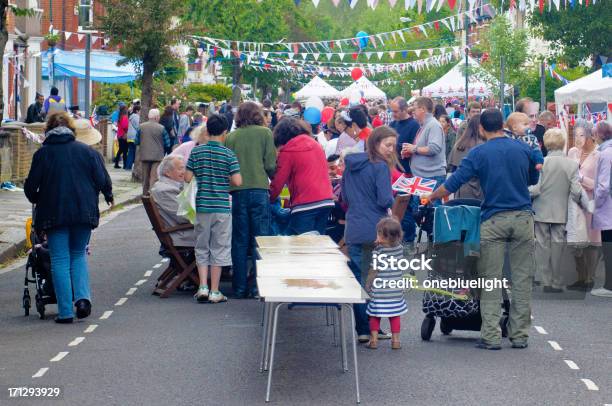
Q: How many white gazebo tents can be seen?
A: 4